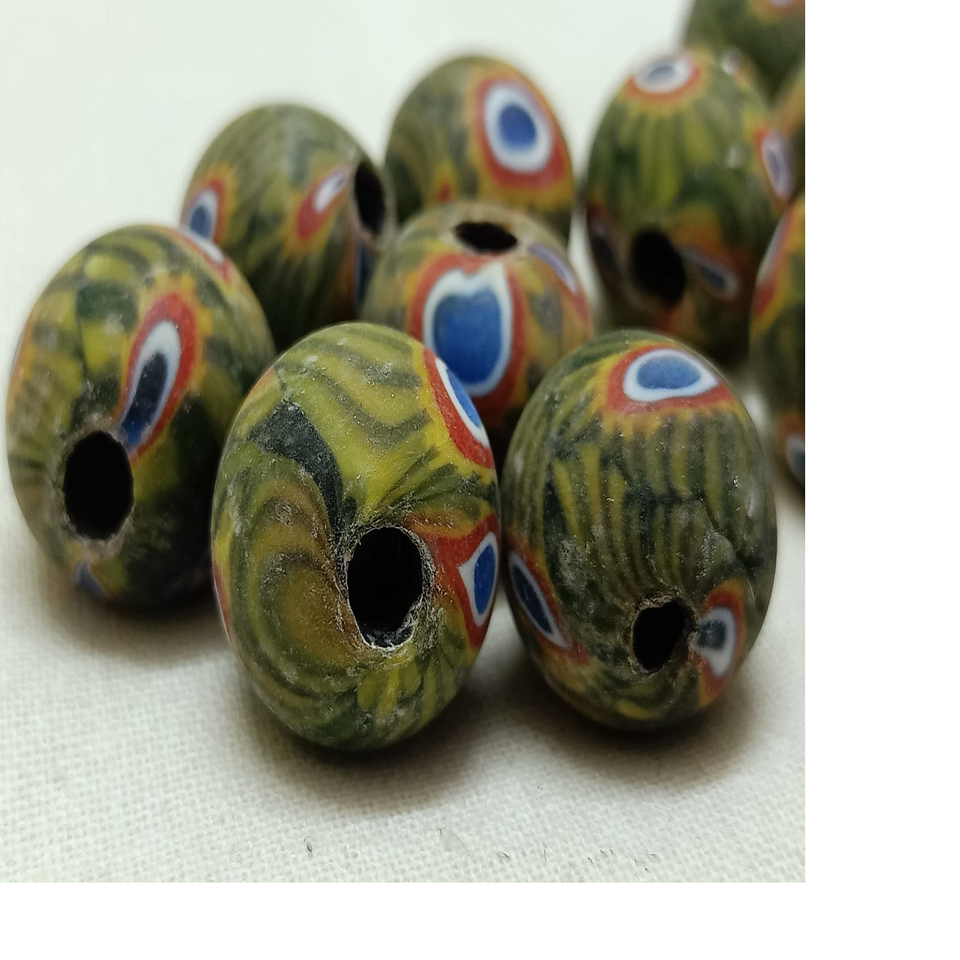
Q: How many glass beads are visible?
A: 10